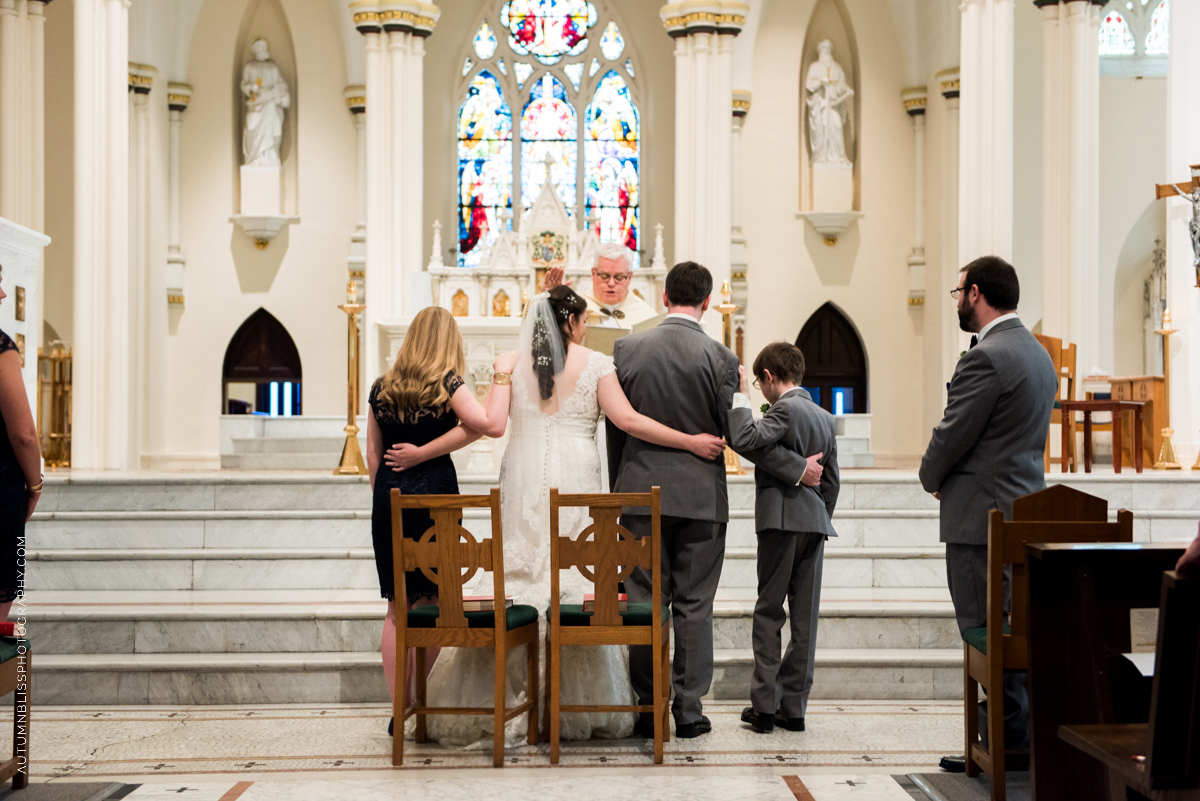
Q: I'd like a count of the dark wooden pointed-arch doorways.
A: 2